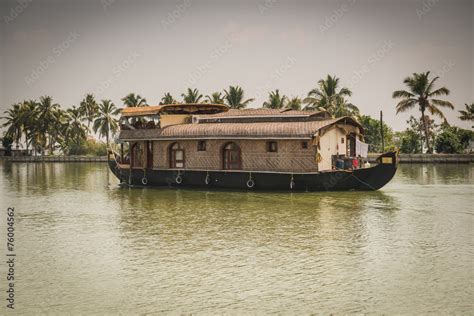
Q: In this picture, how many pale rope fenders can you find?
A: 5